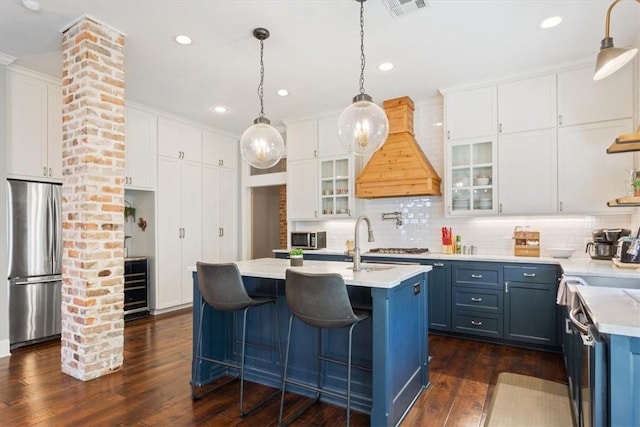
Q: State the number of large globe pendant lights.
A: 2